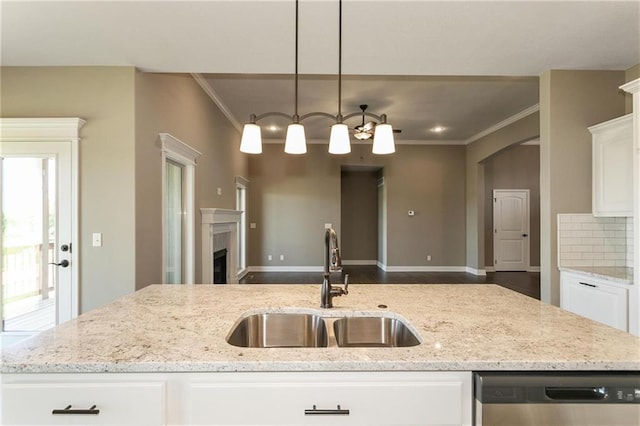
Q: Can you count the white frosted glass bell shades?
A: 4